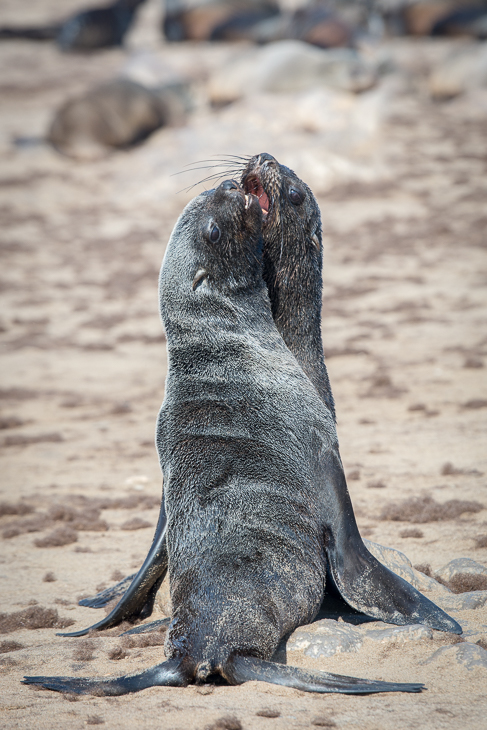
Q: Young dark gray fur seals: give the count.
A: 2